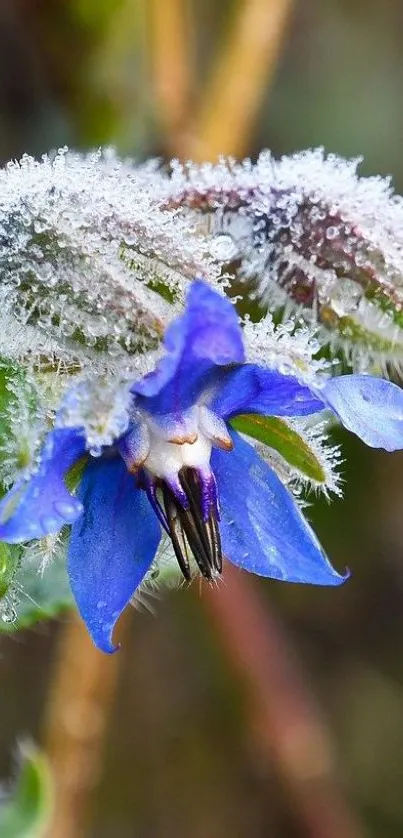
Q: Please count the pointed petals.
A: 5